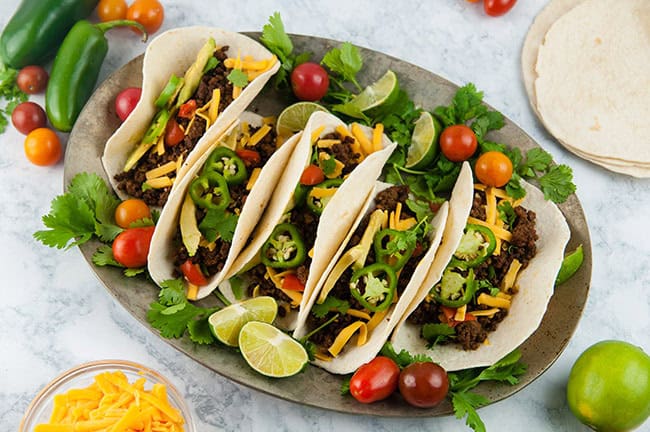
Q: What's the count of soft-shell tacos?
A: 5